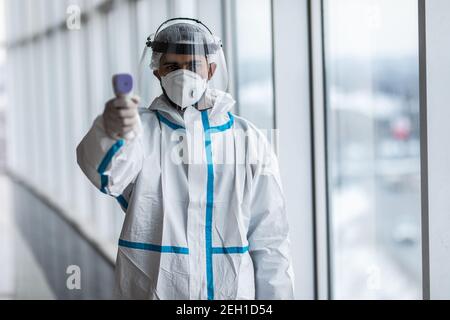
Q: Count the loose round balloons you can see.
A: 0